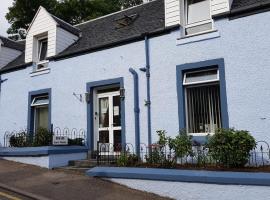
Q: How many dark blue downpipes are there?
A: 2